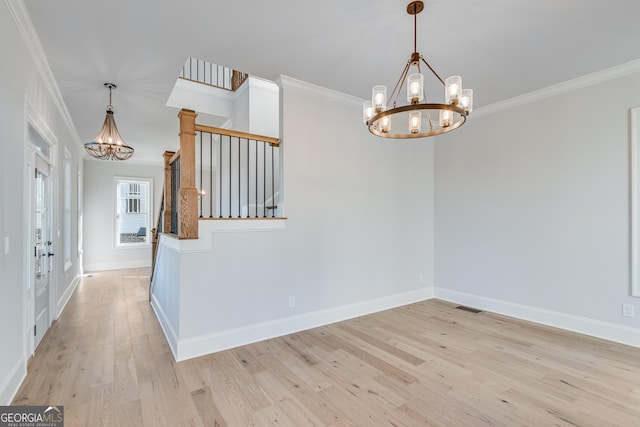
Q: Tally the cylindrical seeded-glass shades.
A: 8